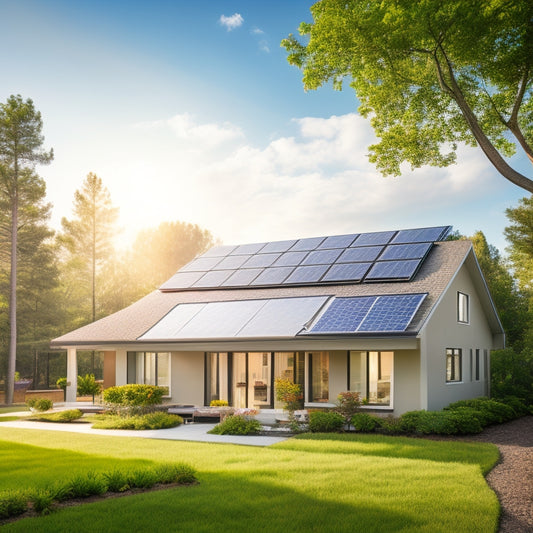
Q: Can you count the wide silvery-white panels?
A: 3